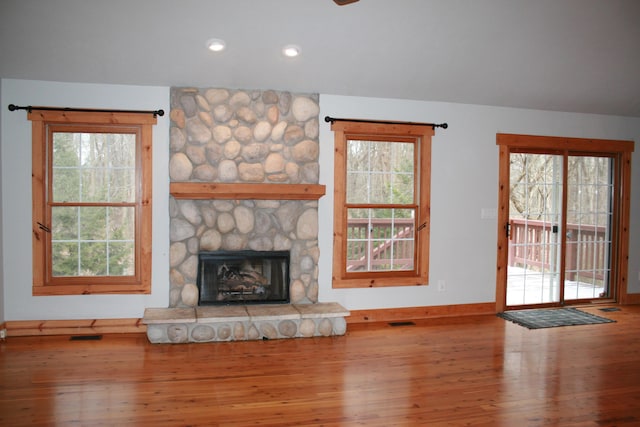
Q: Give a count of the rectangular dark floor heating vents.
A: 3